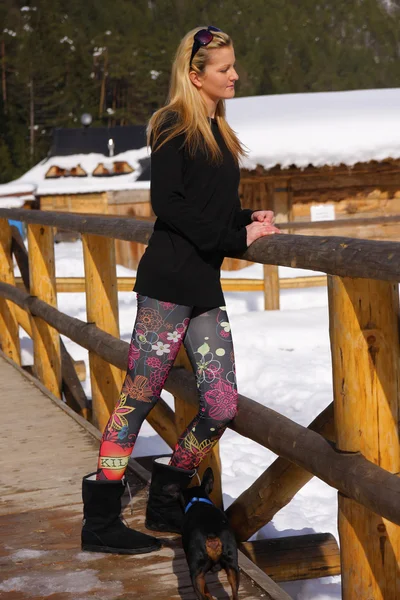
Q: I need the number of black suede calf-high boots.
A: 2